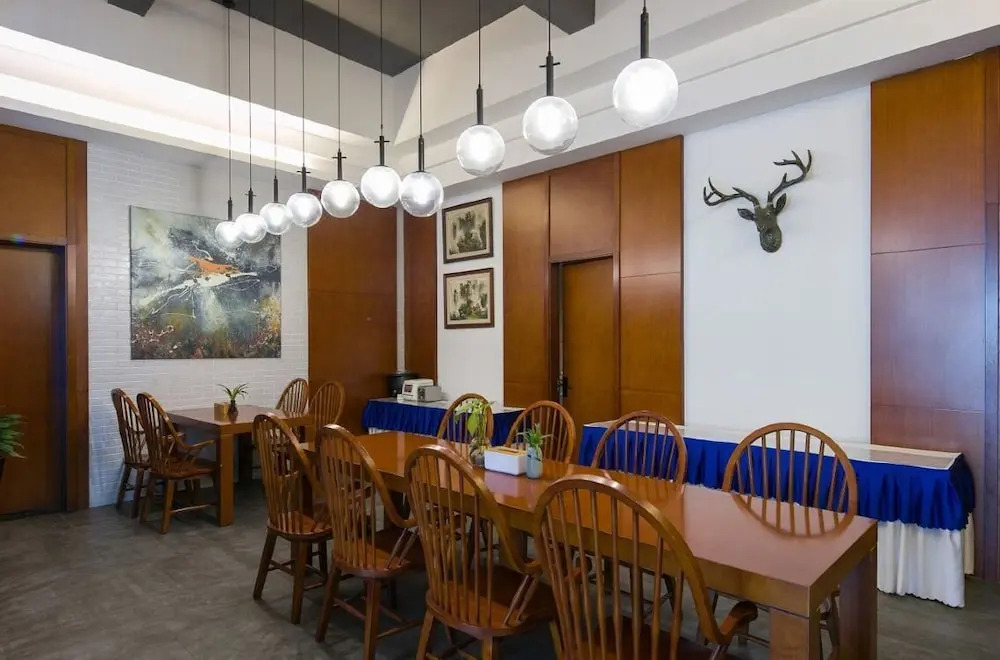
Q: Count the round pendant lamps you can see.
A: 10